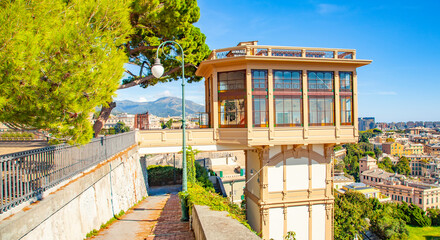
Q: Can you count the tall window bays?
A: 5